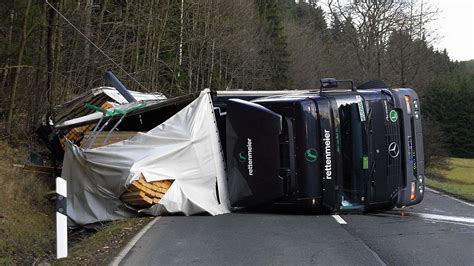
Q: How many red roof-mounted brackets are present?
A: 0